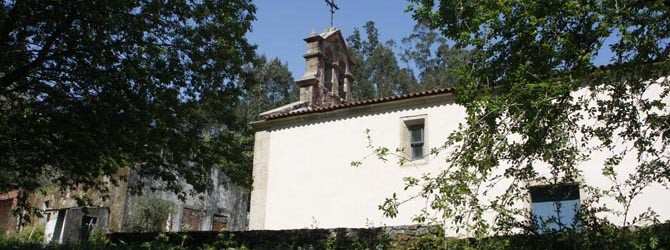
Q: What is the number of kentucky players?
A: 0